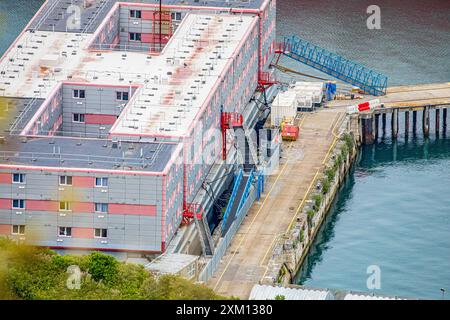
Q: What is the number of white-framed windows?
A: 15